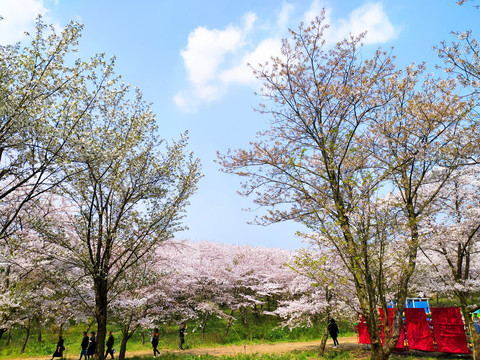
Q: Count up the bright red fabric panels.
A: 4